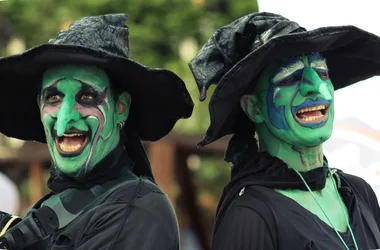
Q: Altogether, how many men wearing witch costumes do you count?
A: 2